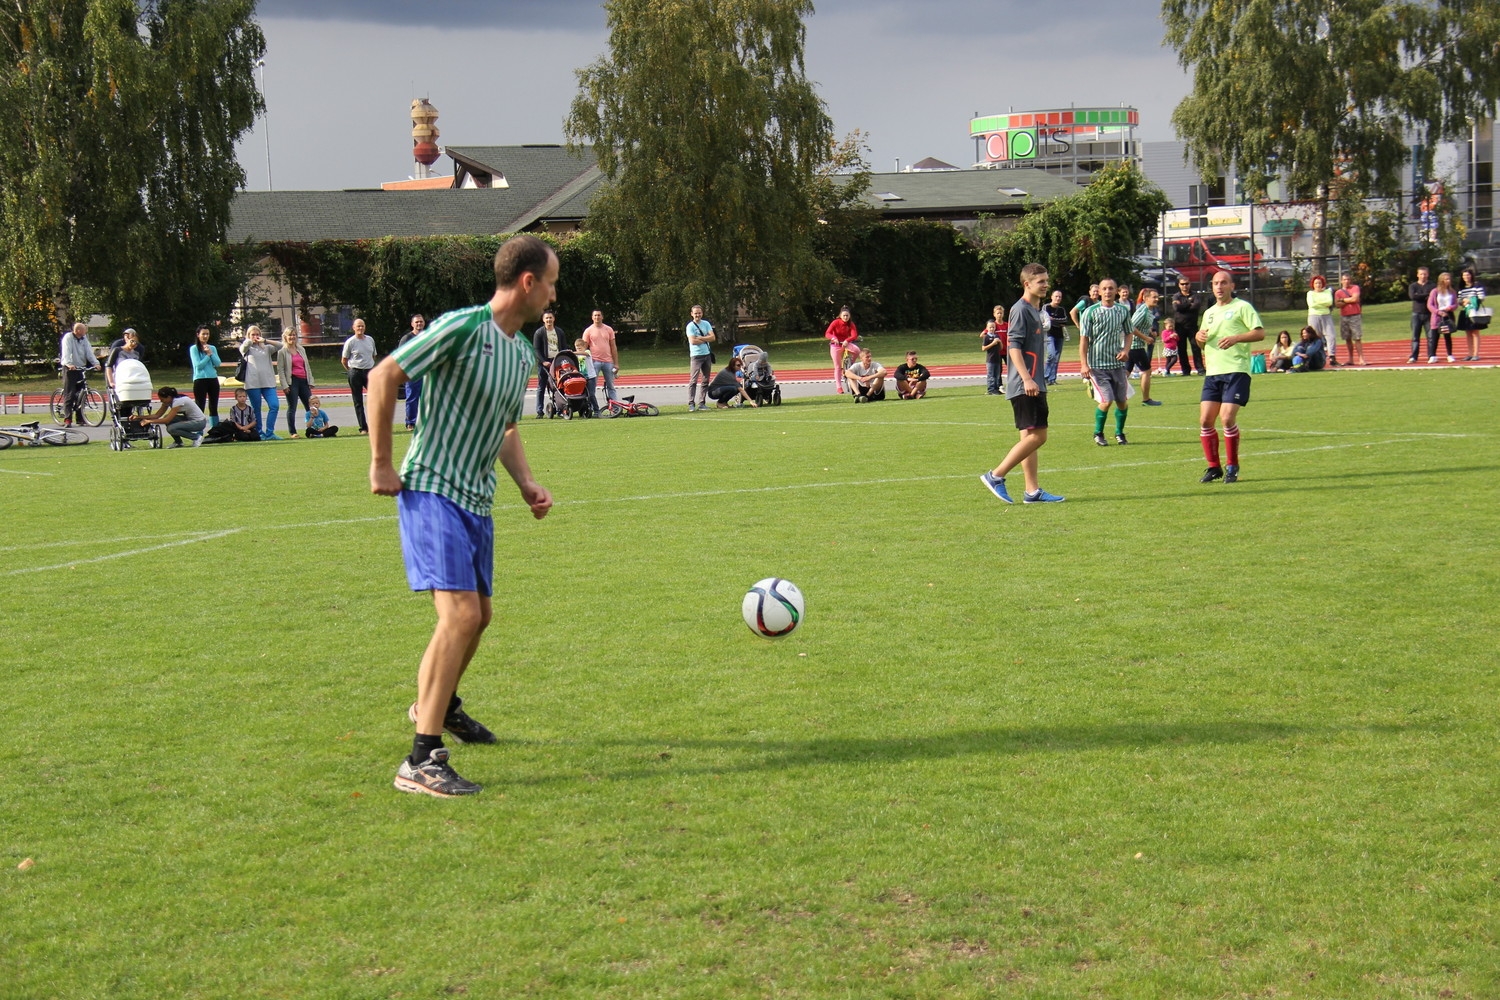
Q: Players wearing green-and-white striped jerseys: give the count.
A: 3